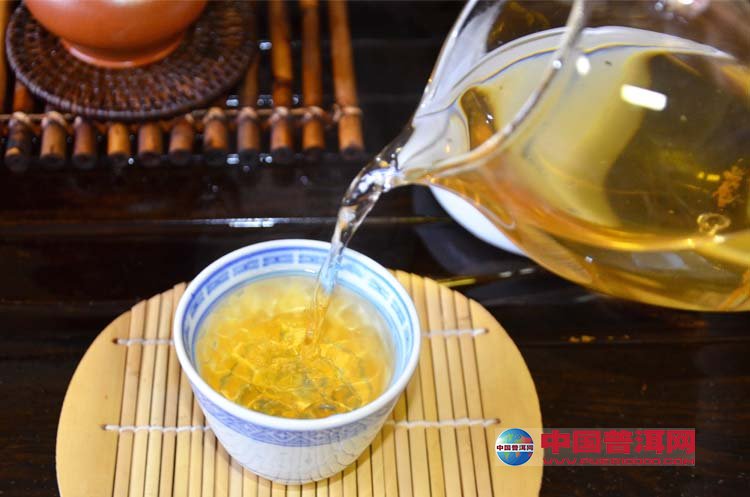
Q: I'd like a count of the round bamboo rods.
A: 11